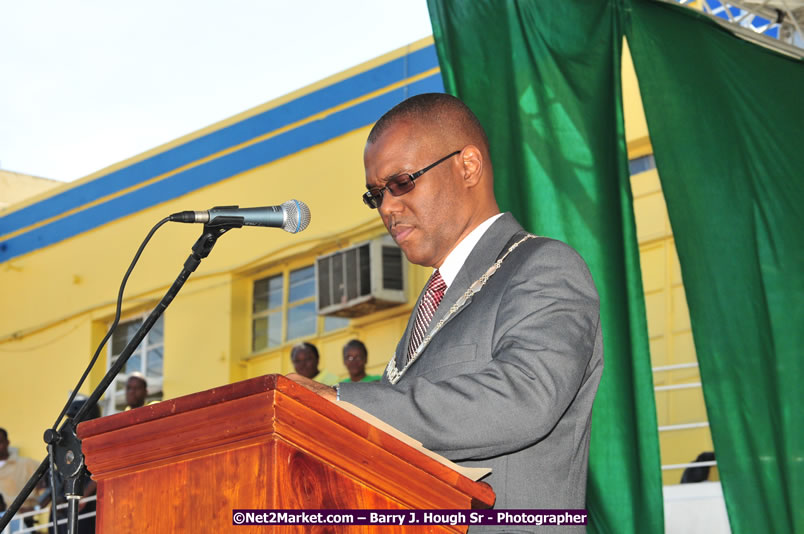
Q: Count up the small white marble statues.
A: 0